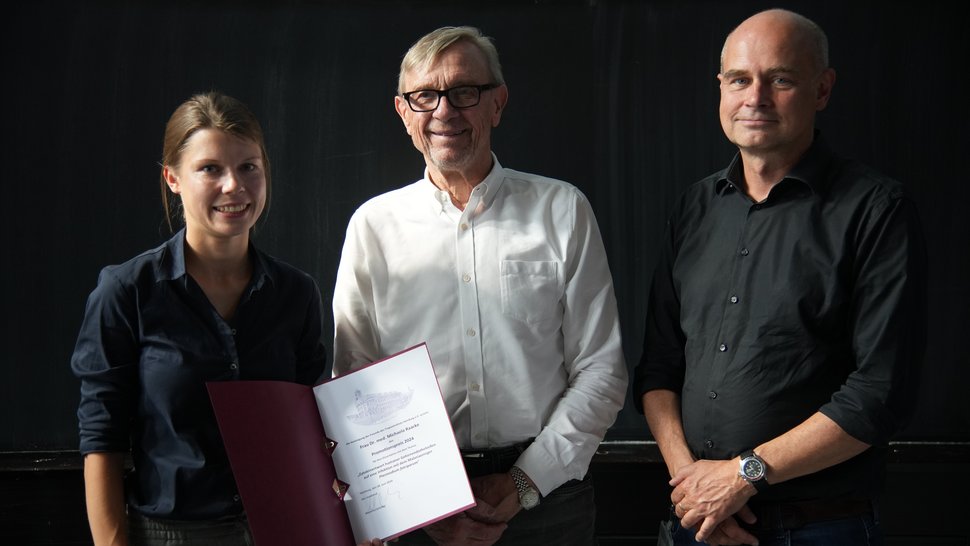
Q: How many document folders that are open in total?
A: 1